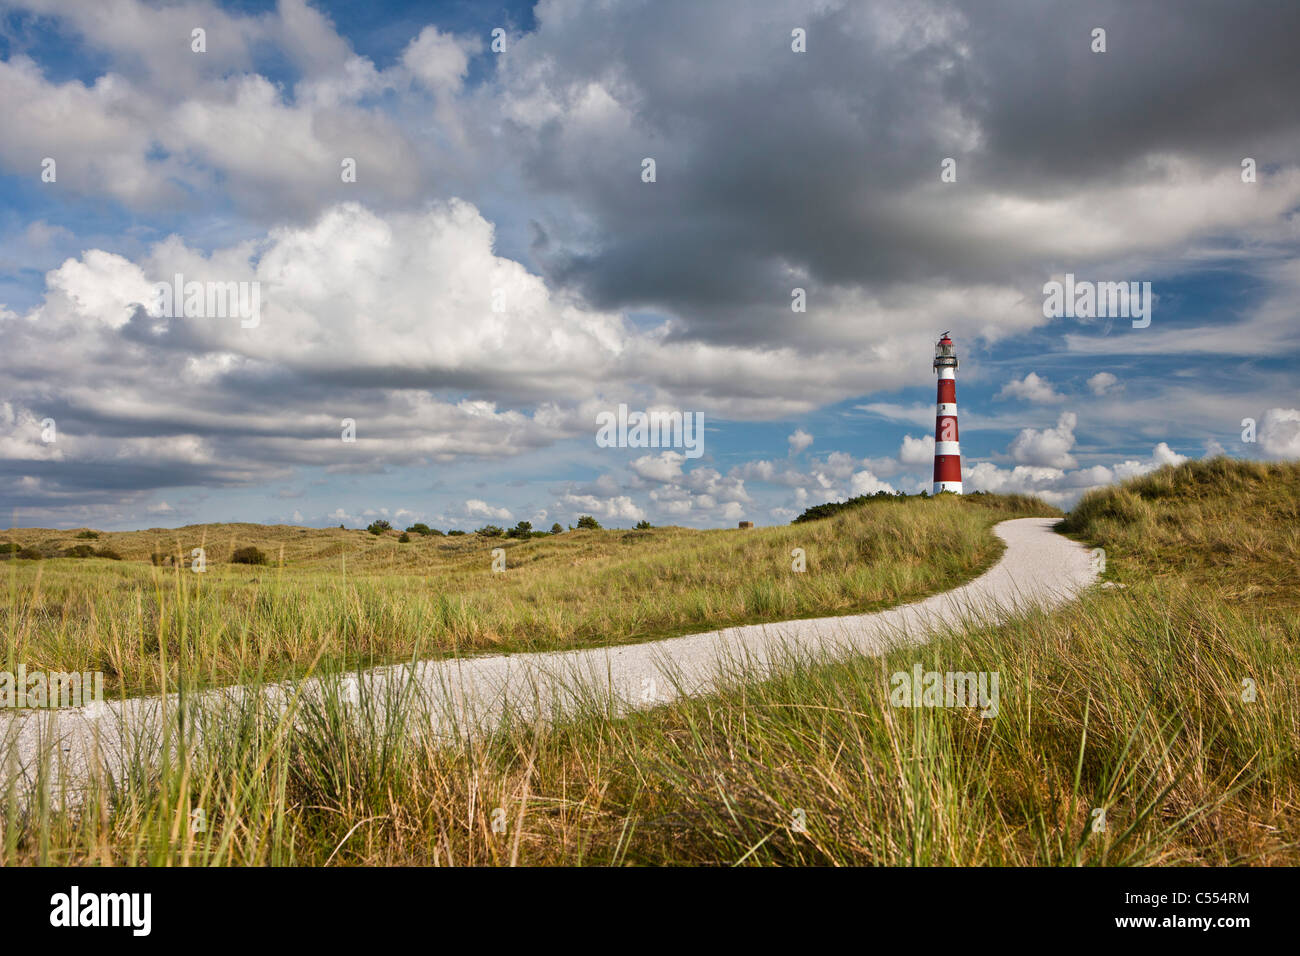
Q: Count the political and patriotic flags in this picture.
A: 0